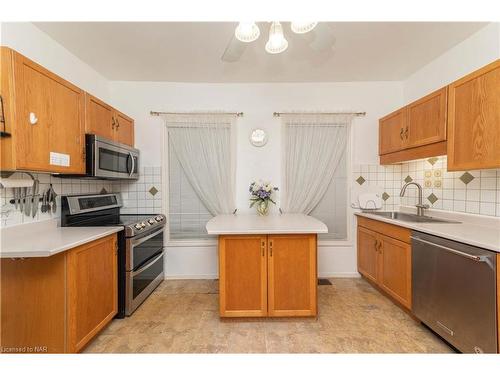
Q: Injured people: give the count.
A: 0